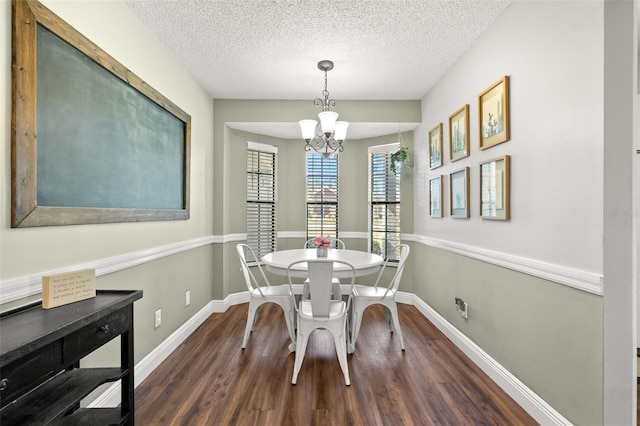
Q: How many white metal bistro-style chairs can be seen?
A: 4